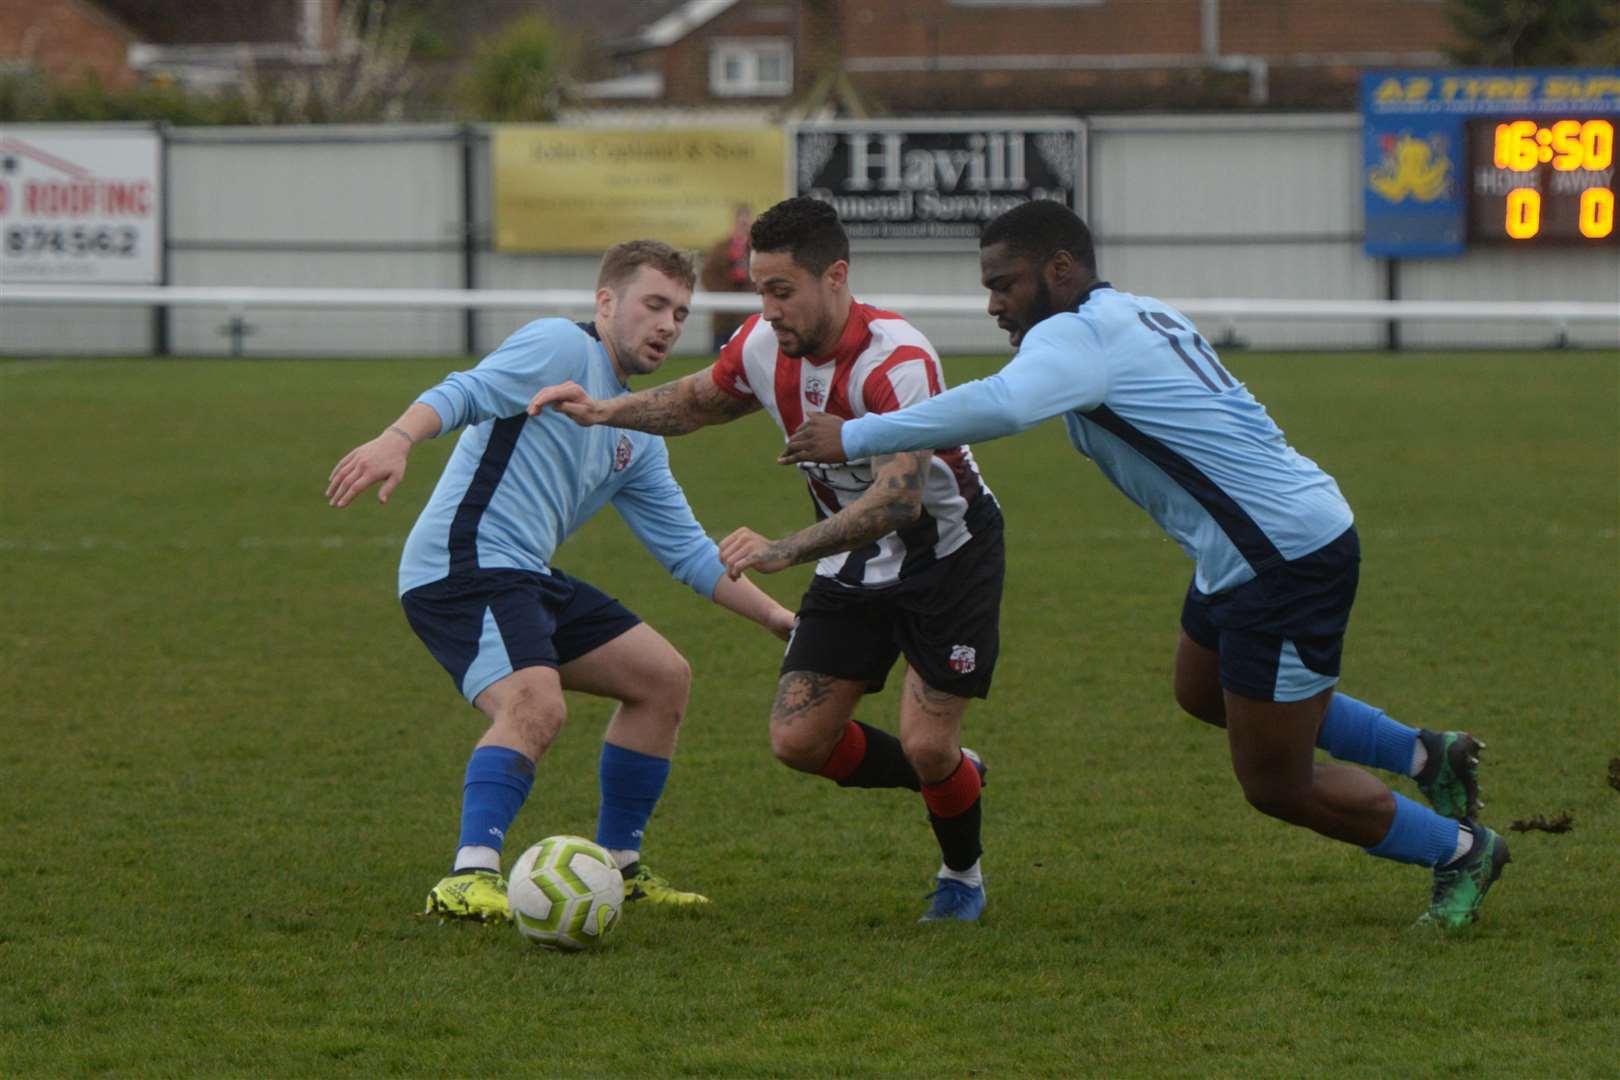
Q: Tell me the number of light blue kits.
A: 2